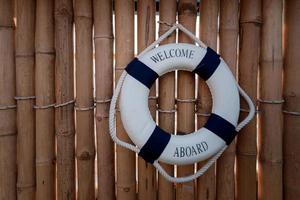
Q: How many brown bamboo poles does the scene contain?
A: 15